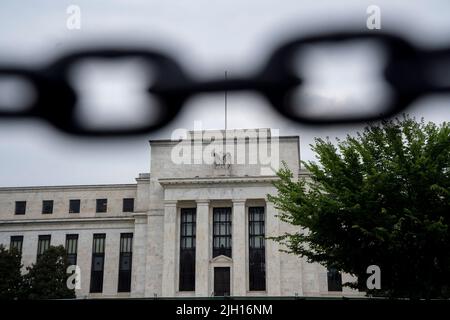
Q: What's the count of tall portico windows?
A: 3